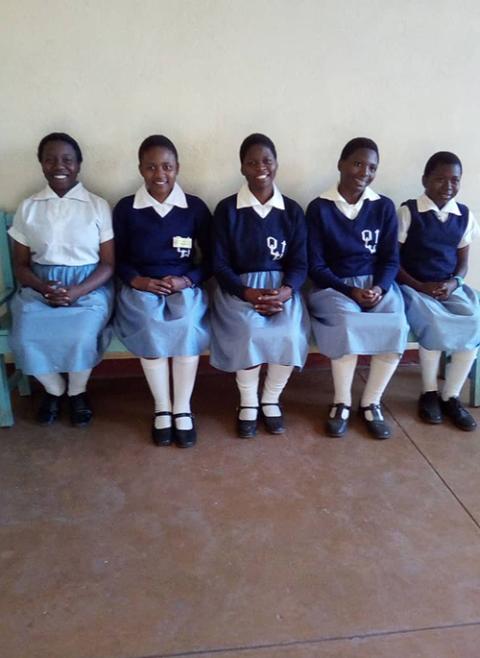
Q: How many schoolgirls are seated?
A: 5